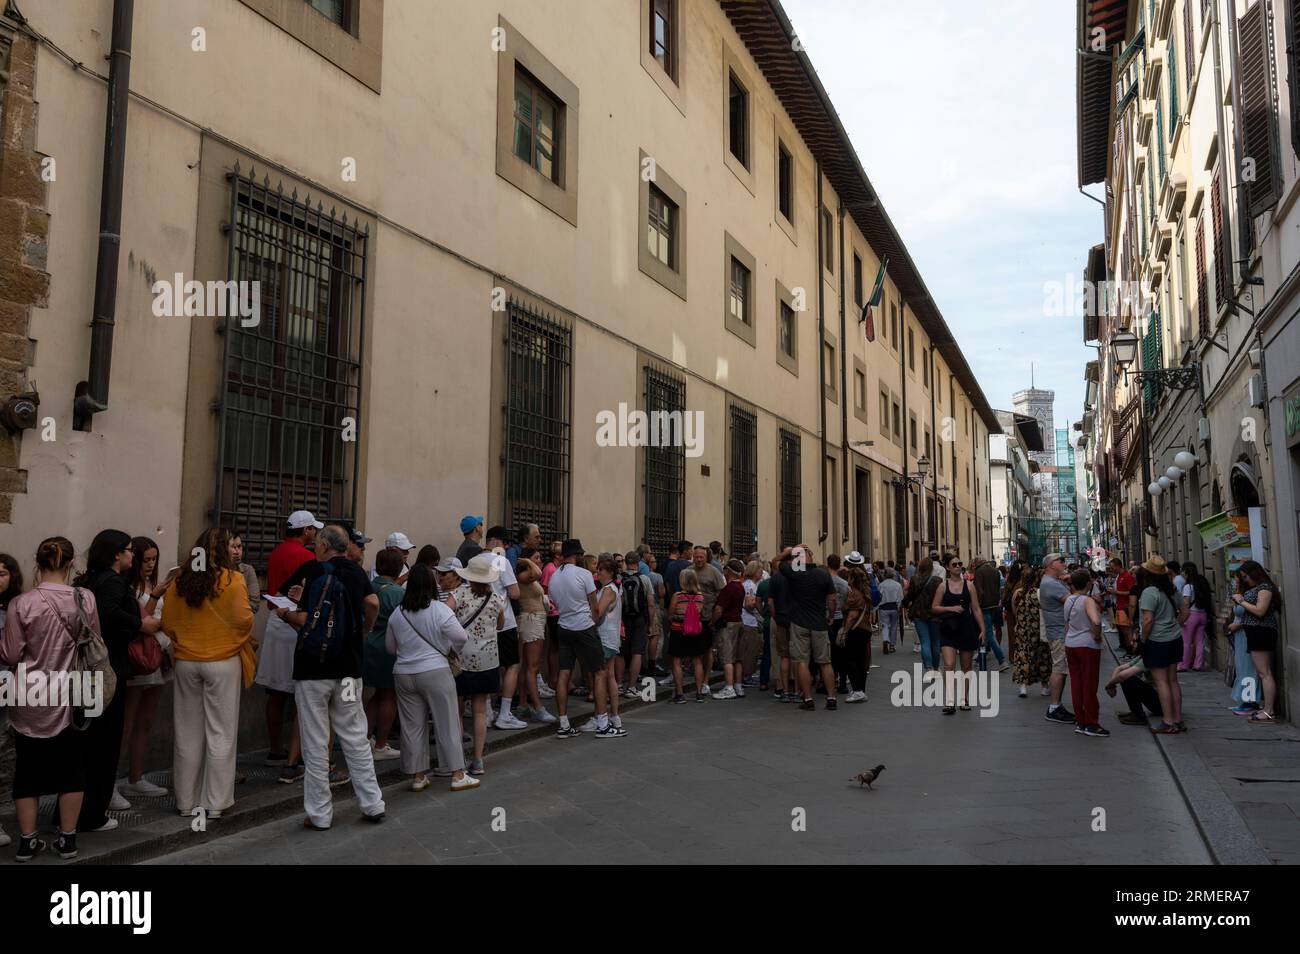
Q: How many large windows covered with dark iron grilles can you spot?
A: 5